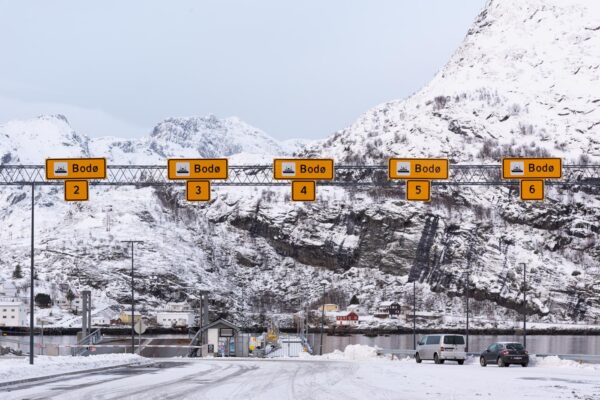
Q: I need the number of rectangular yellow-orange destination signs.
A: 5